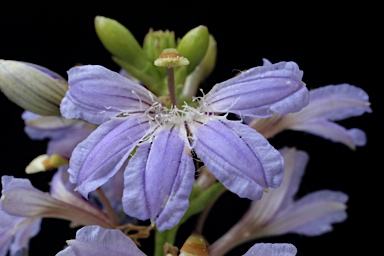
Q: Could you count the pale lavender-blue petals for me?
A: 5